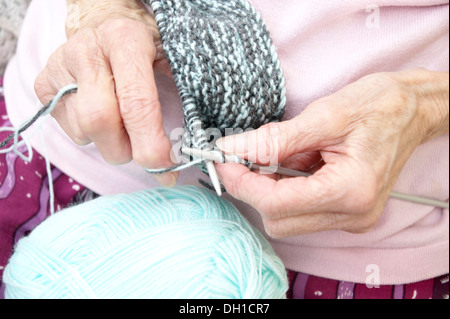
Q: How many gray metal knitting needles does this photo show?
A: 2